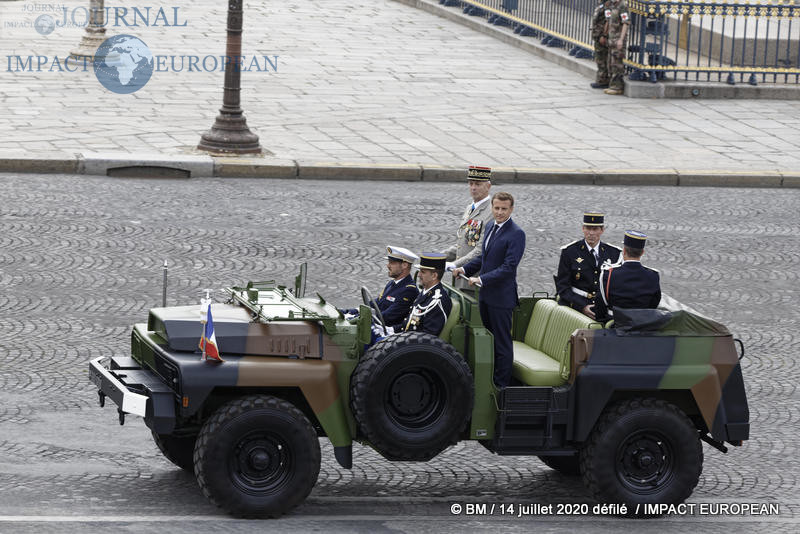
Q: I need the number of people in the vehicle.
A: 6